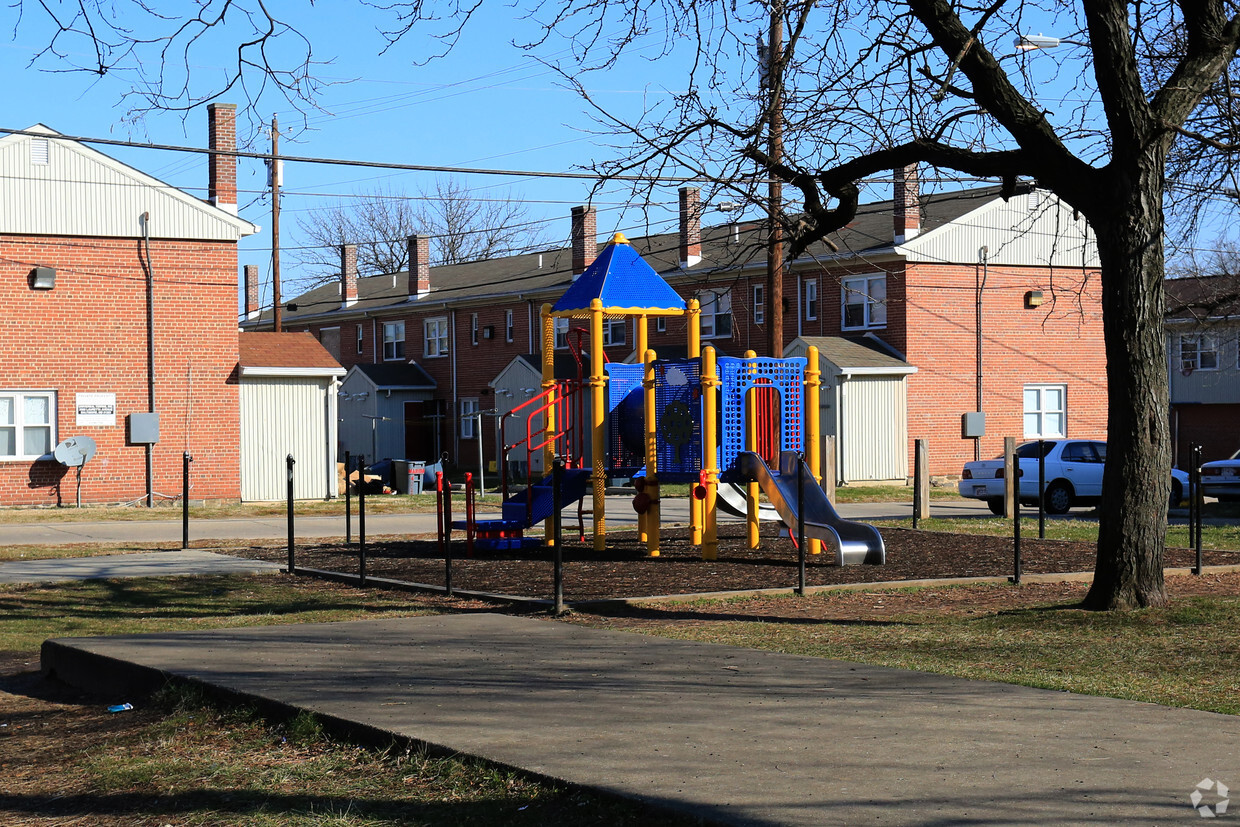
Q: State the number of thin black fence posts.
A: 12